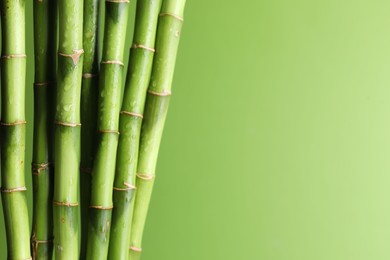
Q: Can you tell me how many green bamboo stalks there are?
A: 7